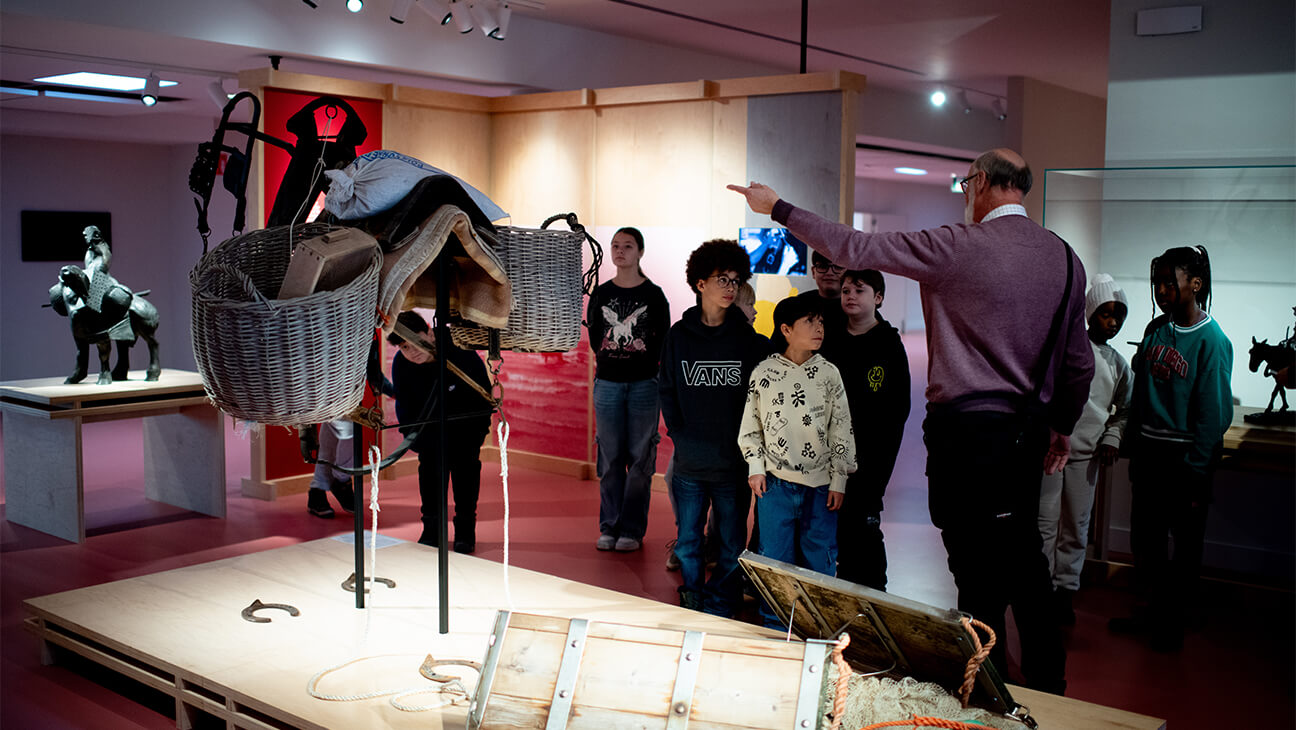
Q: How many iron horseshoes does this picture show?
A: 3